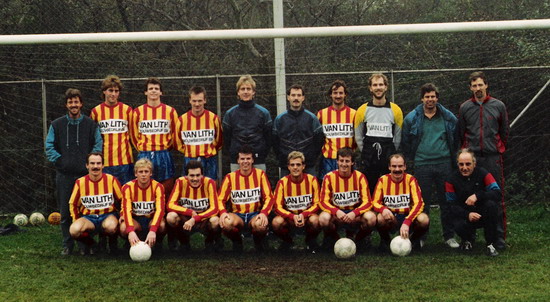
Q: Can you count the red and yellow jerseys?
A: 11